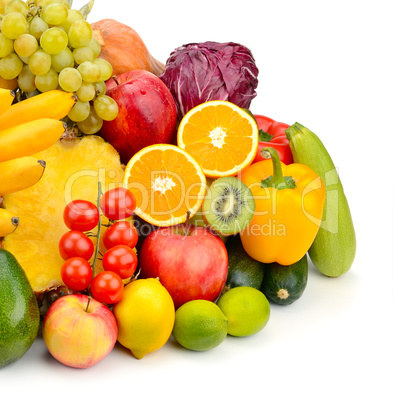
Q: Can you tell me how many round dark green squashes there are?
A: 2